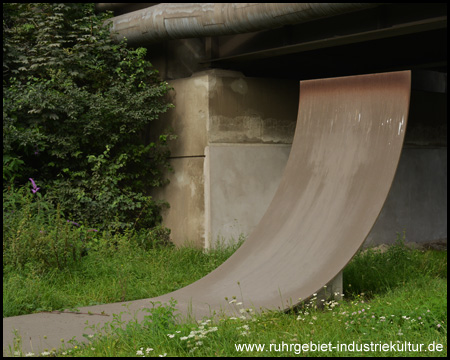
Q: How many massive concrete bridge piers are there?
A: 1